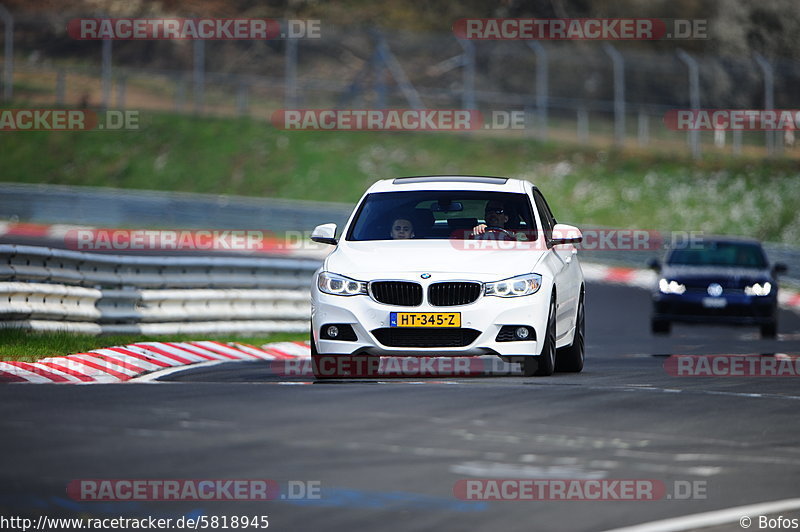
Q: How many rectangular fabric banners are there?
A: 0